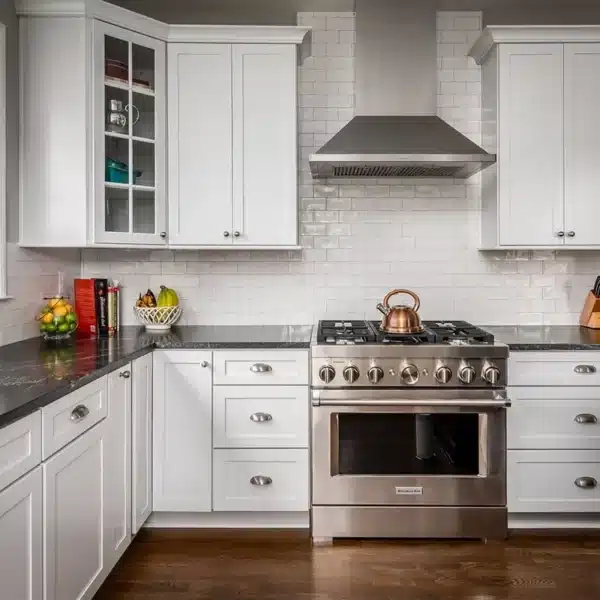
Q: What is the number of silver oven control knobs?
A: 7